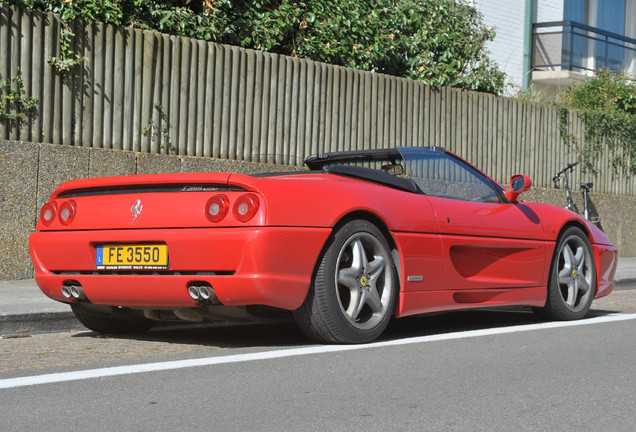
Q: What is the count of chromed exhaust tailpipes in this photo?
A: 4